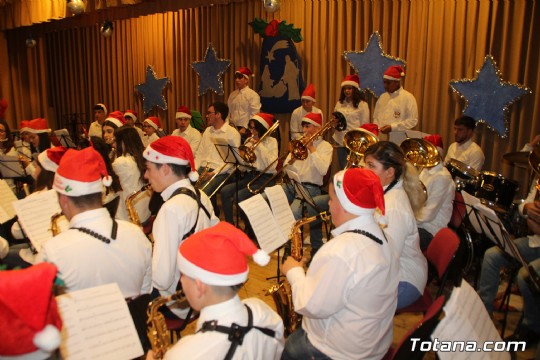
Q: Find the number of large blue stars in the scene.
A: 4